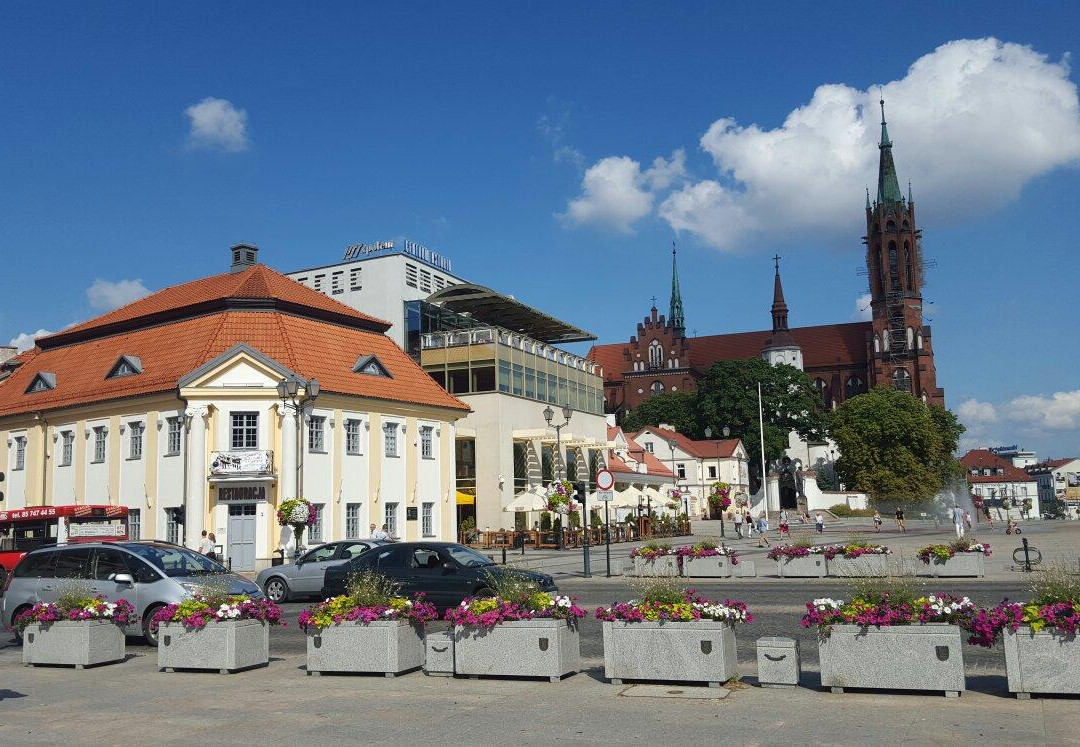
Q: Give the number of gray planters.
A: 12